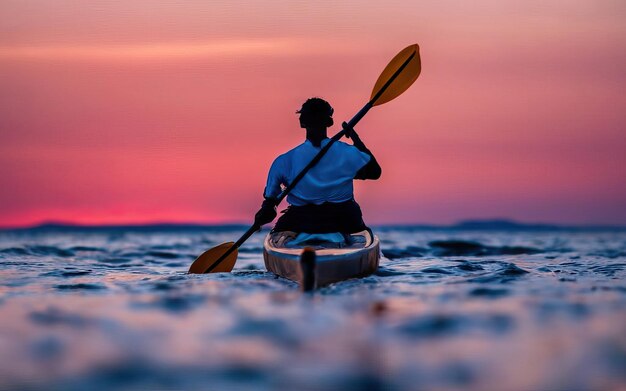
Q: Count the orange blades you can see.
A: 2